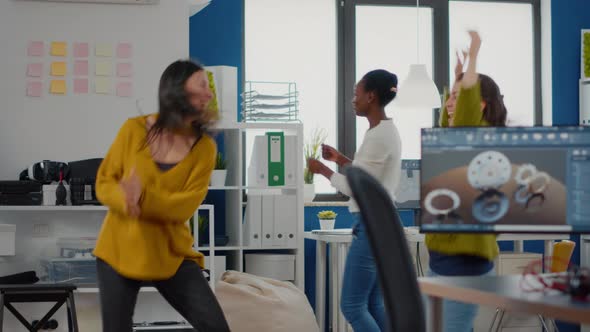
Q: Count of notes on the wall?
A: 15